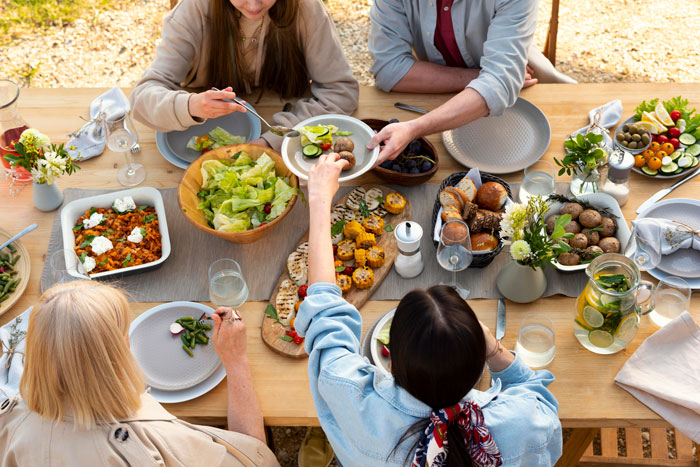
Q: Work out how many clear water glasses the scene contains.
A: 4